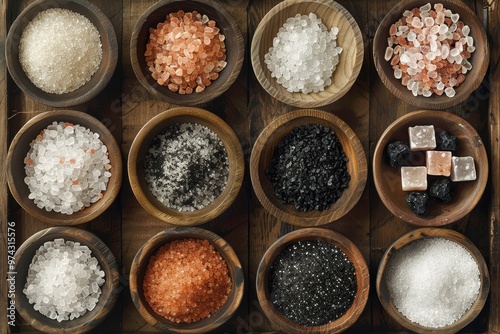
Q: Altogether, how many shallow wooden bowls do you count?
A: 12